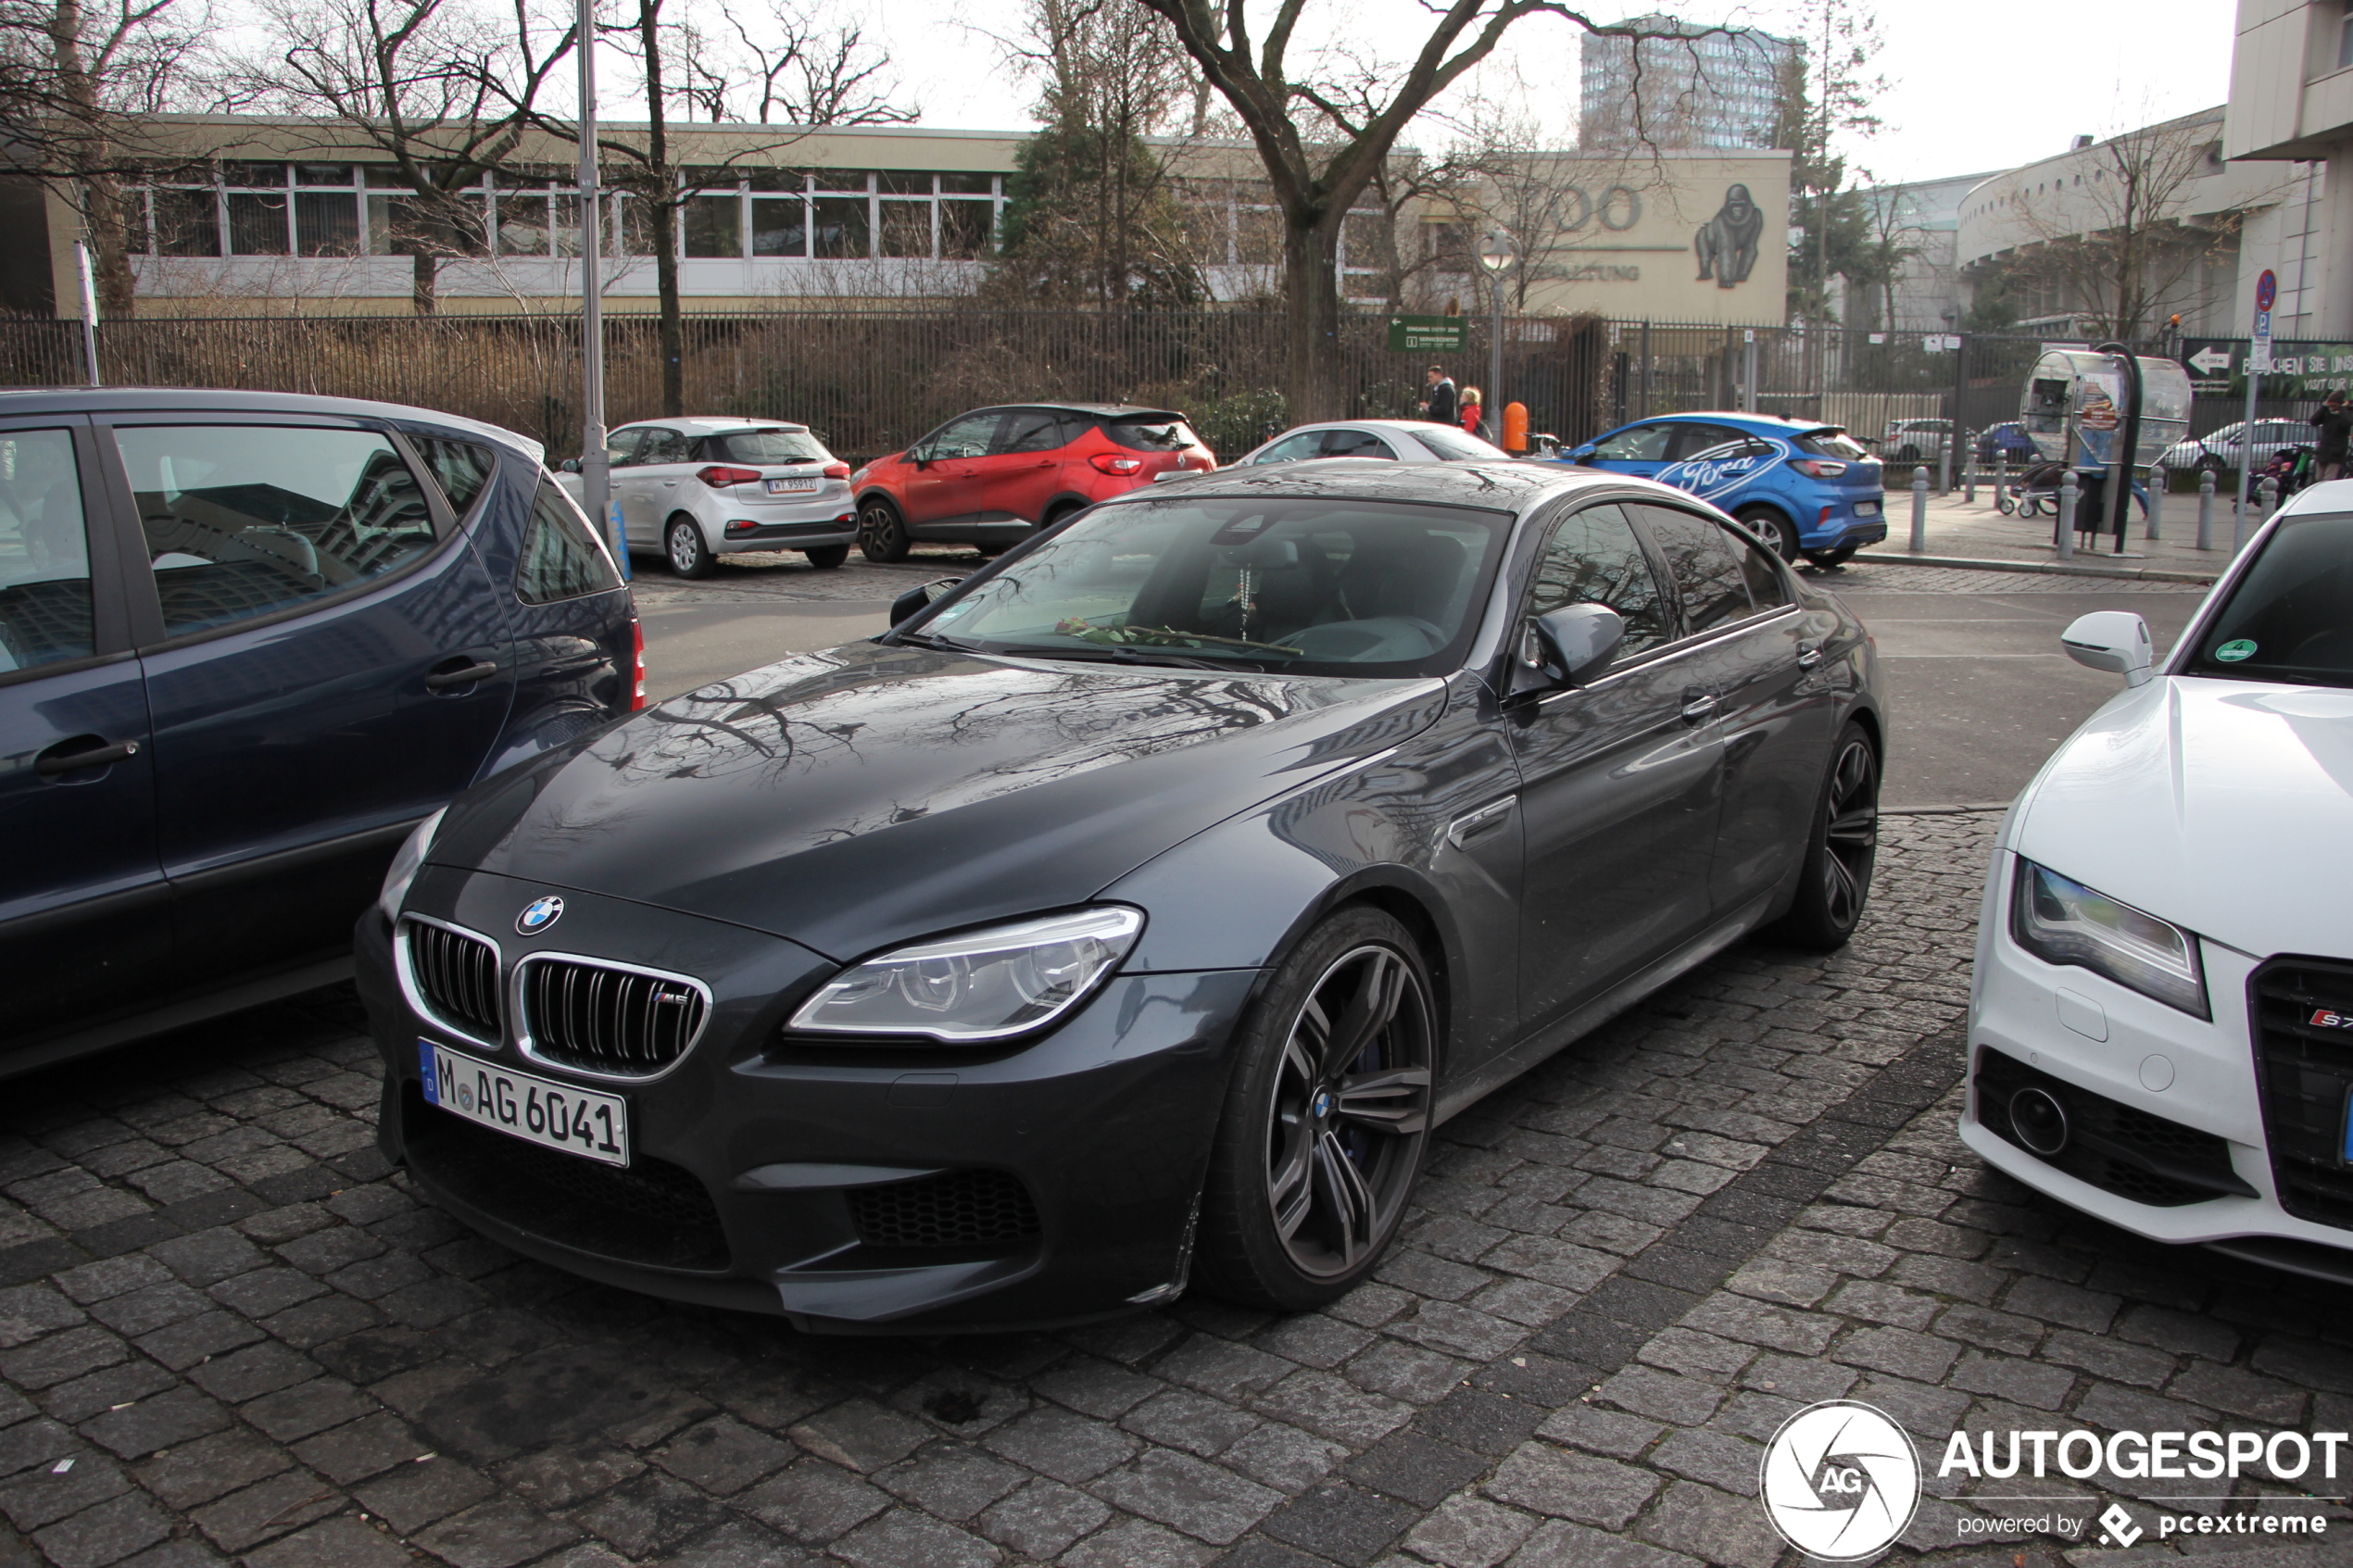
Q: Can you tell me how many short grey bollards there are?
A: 9